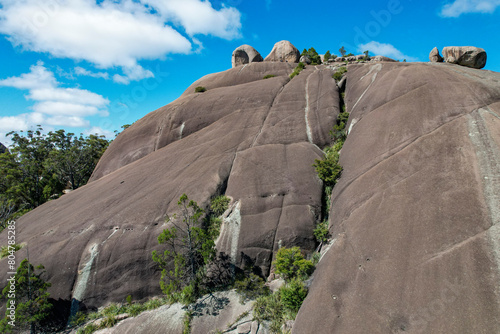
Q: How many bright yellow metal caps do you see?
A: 0